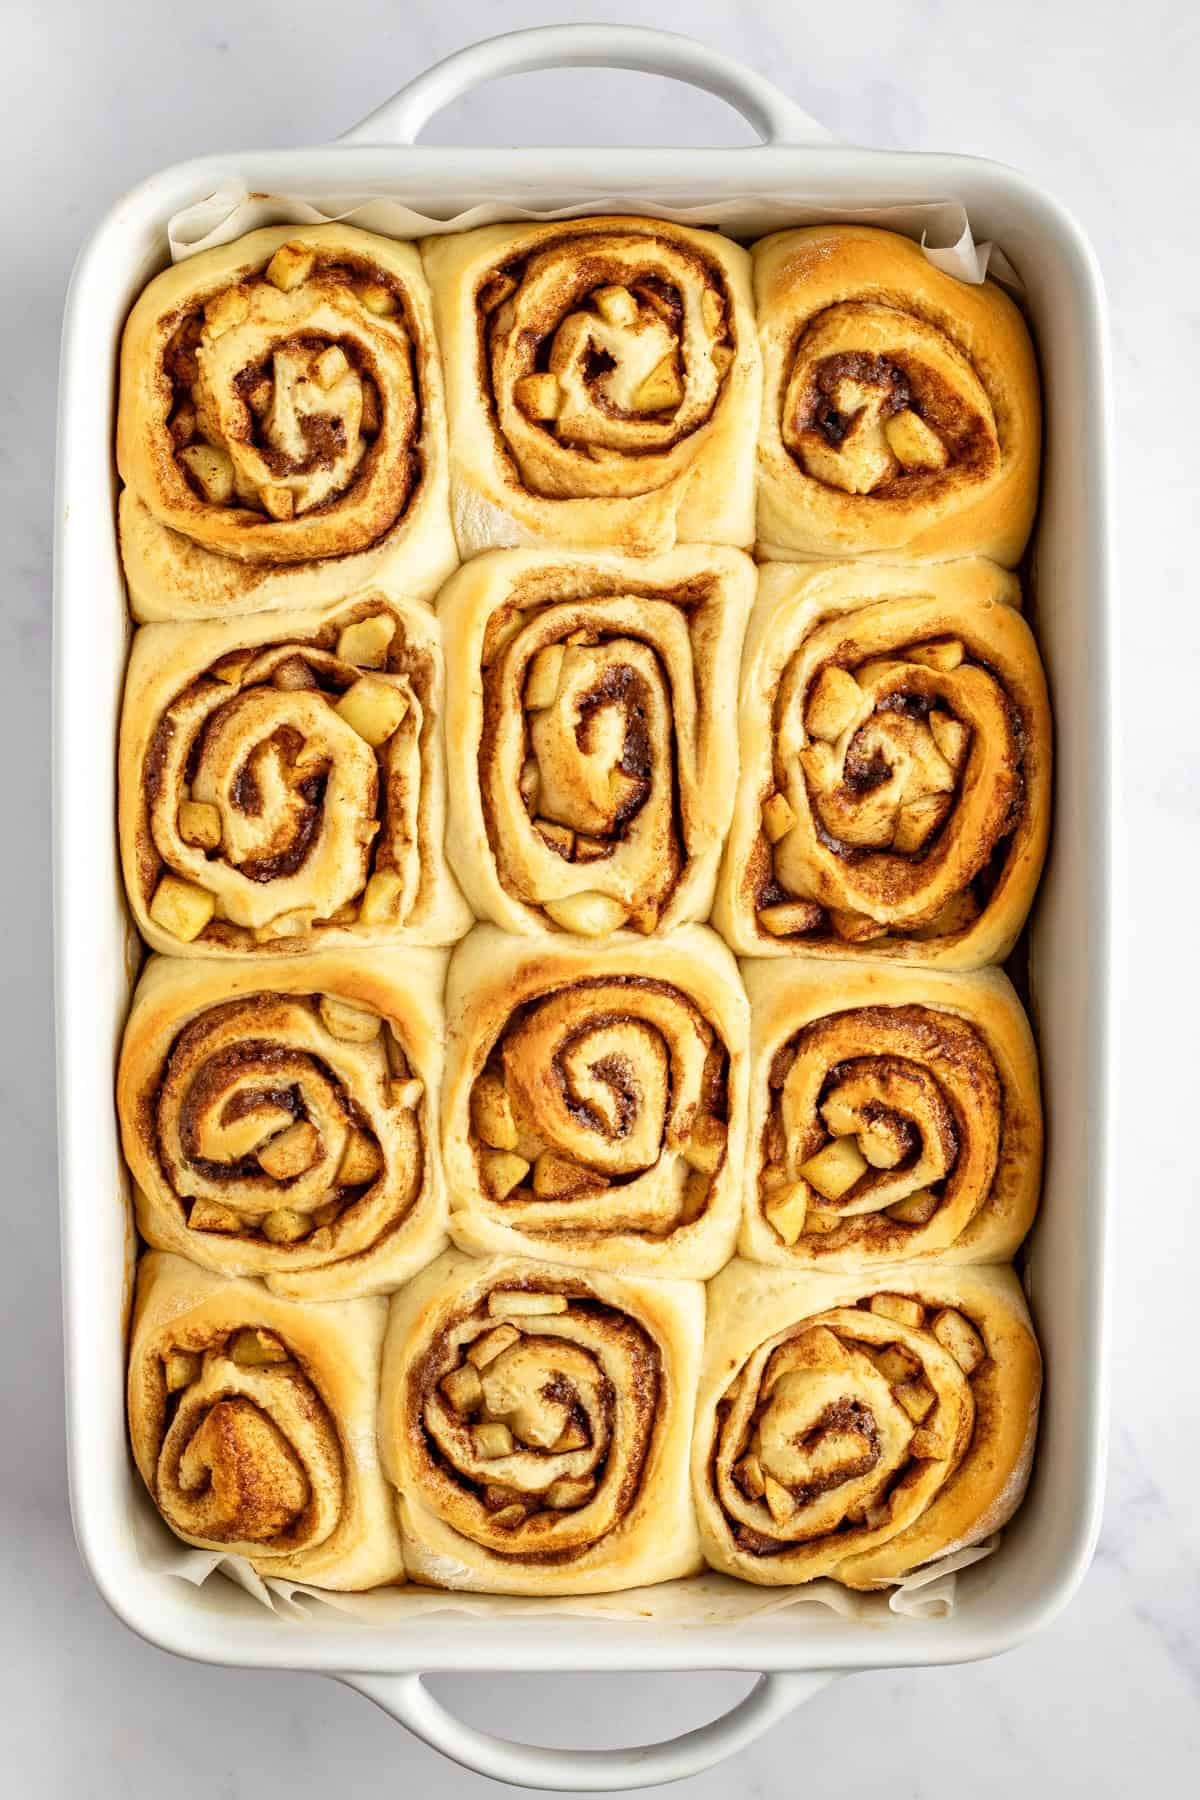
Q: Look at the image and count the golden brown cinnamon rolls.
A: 12